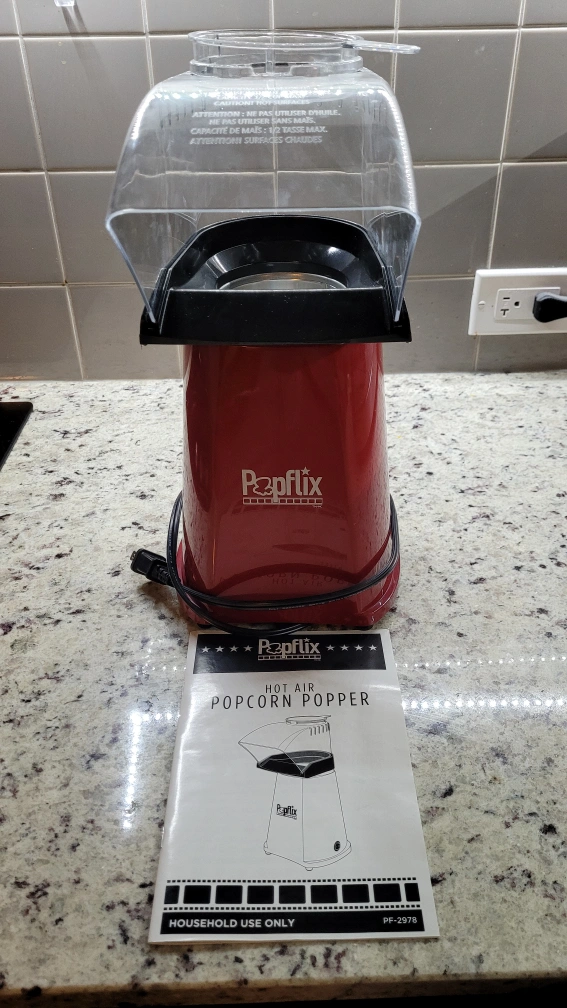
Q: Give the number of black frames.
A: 9